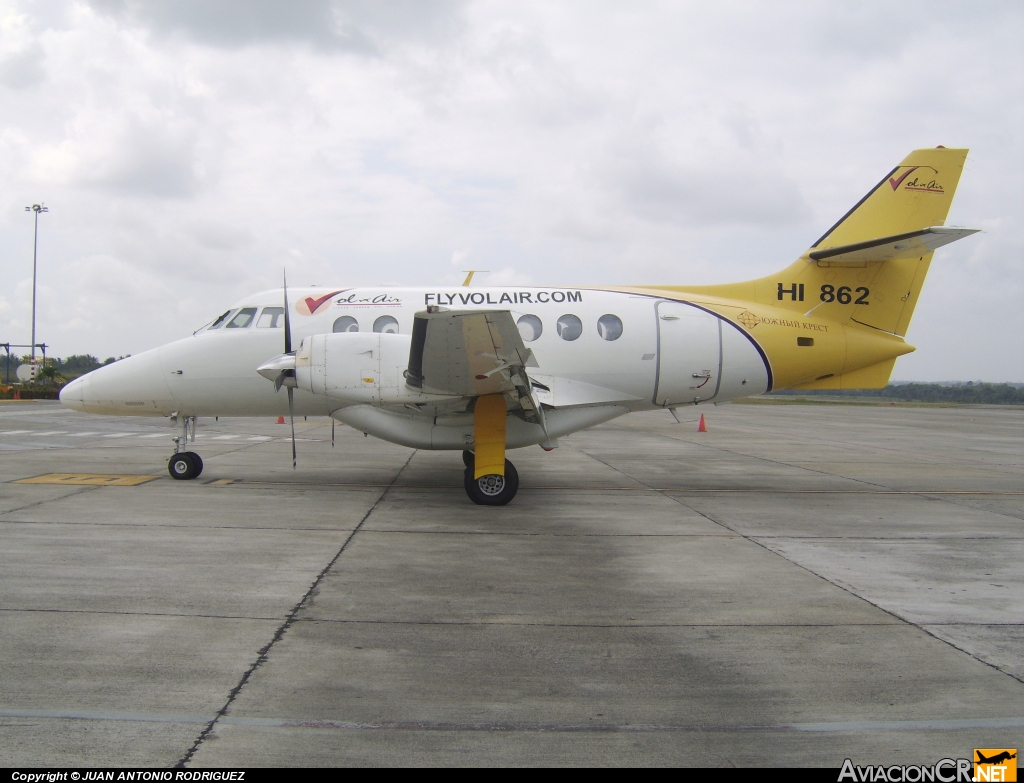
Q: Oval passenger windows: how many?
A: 5